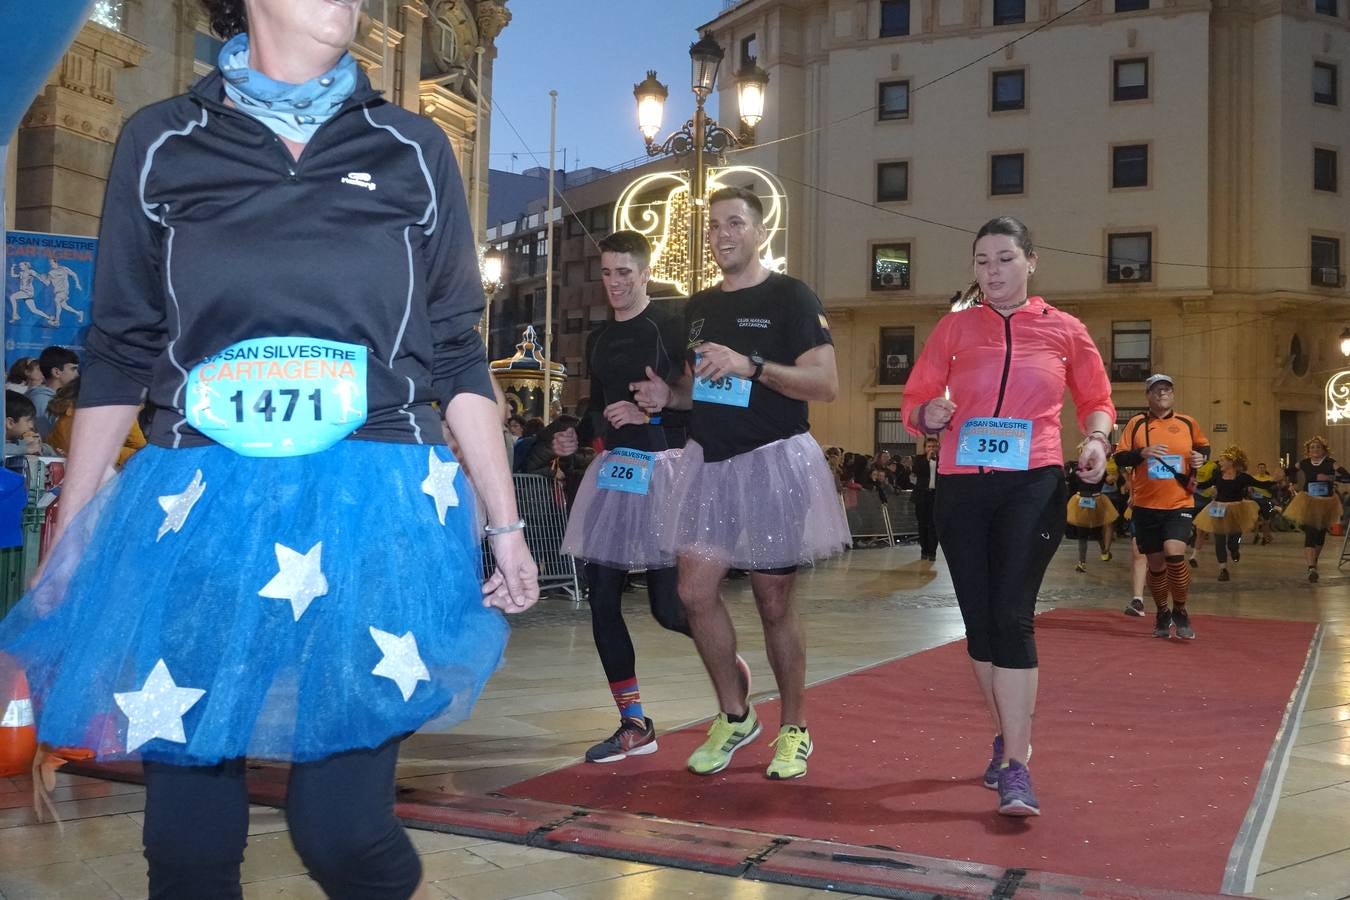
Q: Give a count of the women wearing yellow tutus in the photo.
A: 3